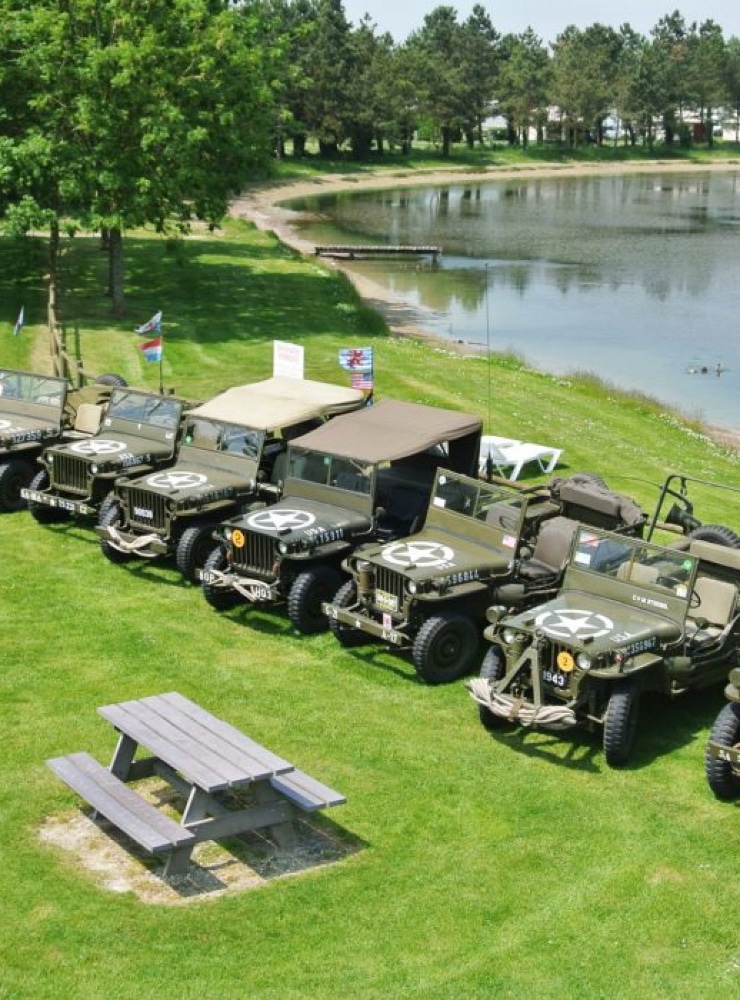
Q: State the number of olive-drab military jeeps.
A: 7